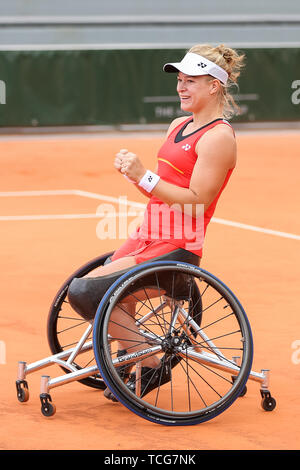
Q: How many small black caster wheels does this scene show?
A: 4